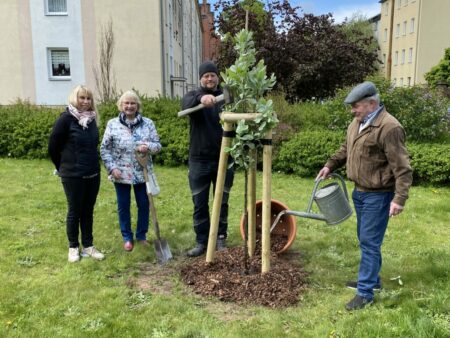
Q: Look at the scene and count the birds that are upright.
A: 0